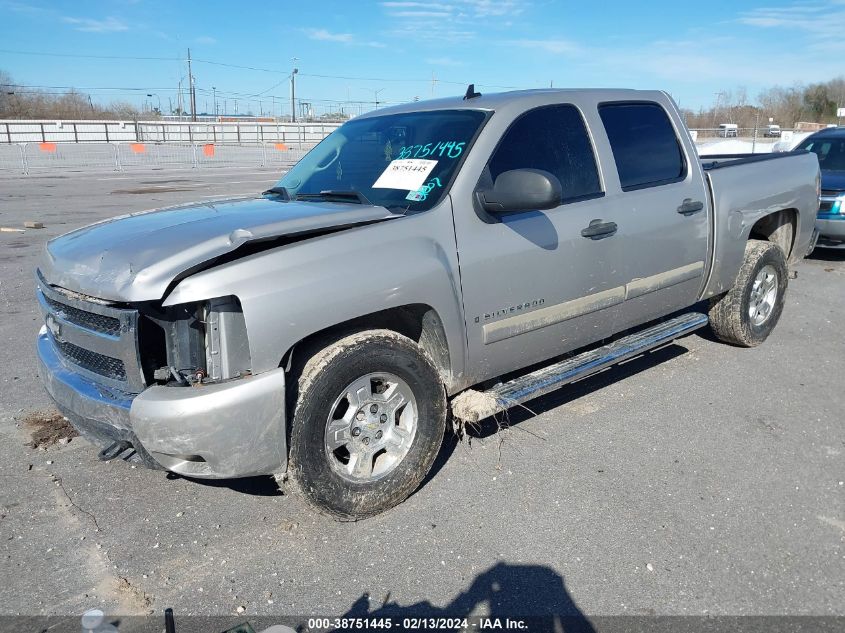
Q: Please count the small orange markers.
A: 4